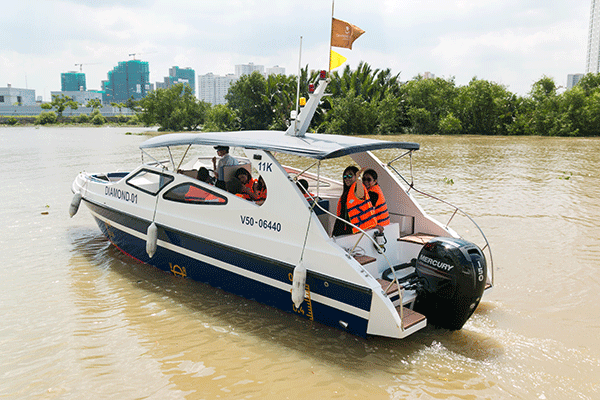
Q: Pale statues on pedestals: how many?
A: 0